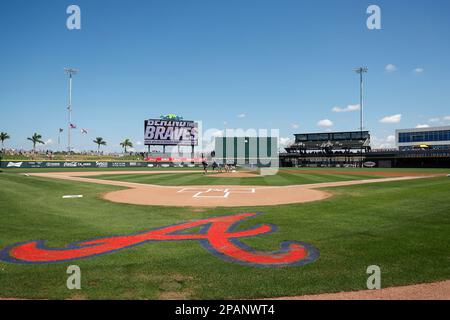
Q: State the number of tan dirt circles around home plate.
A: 1